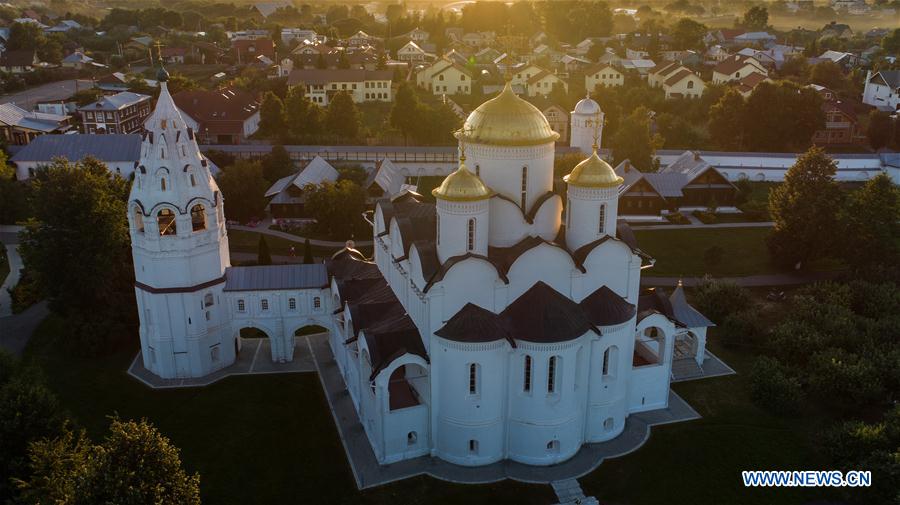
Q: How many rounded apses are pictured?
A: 3